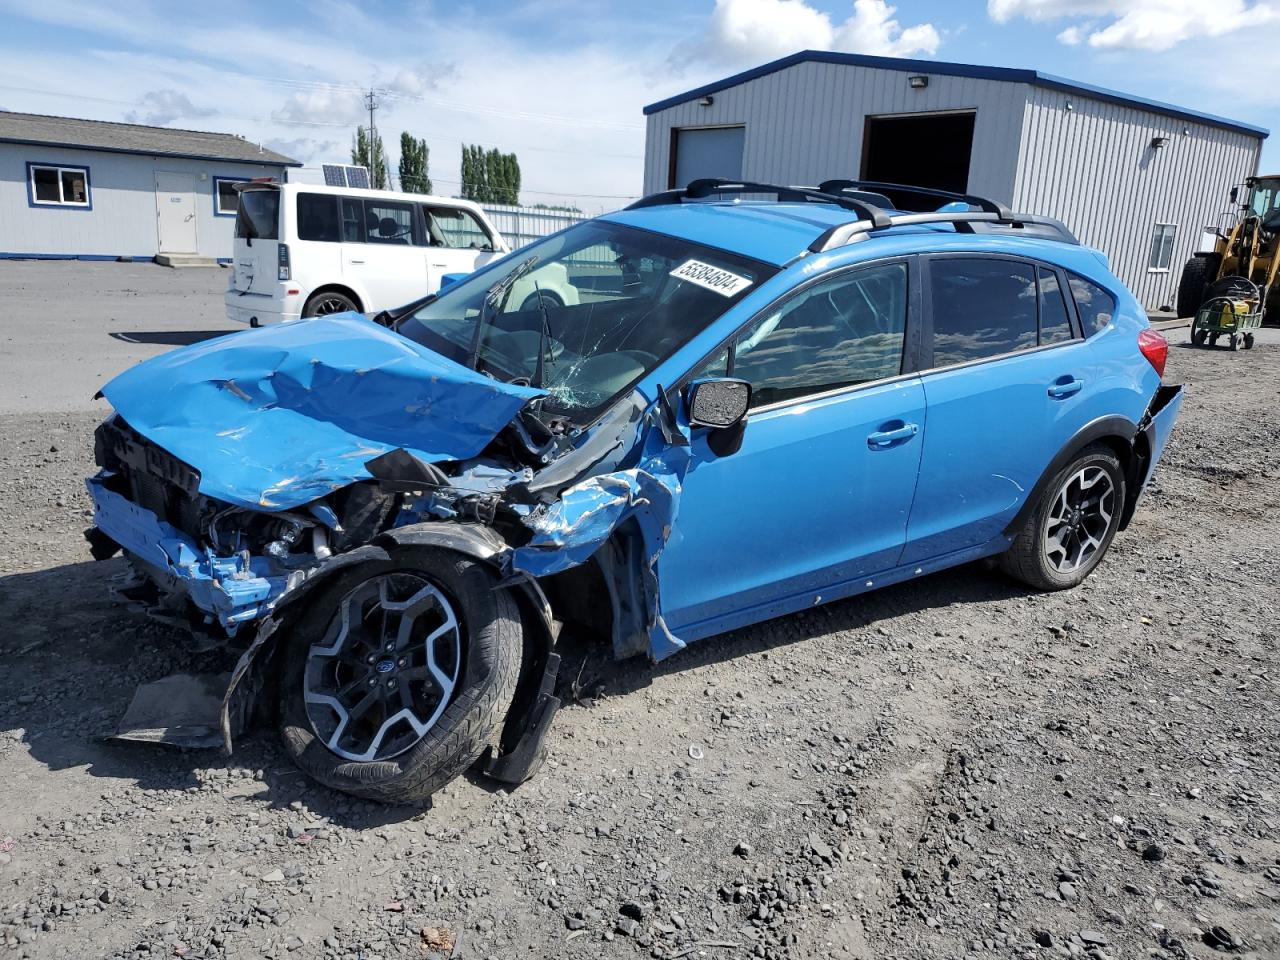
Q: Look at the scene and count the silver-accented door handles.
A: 2